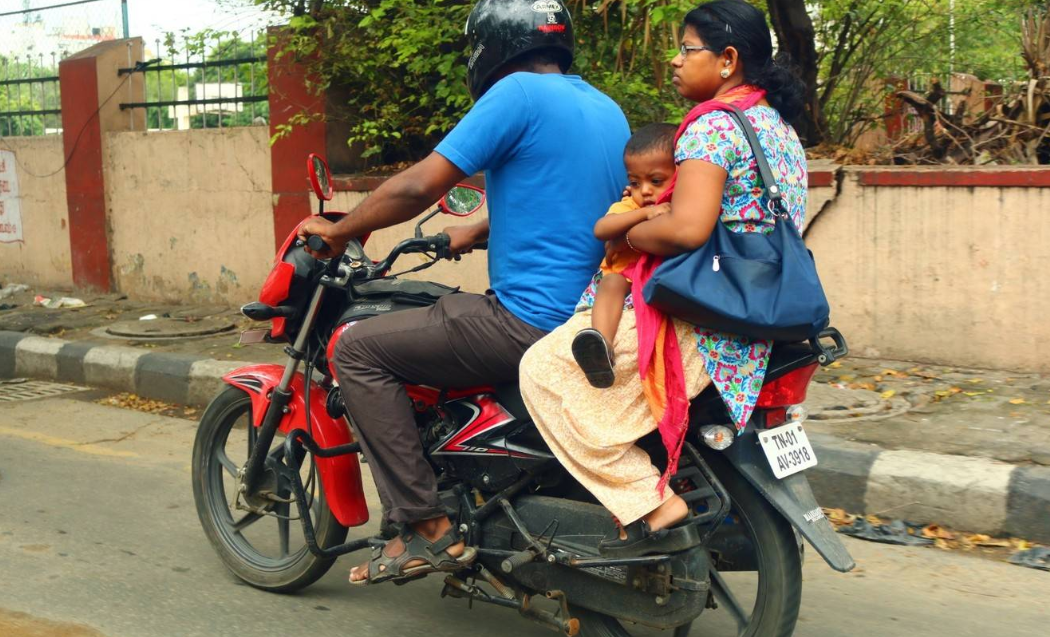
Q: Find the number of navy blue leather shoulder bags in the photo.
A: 1